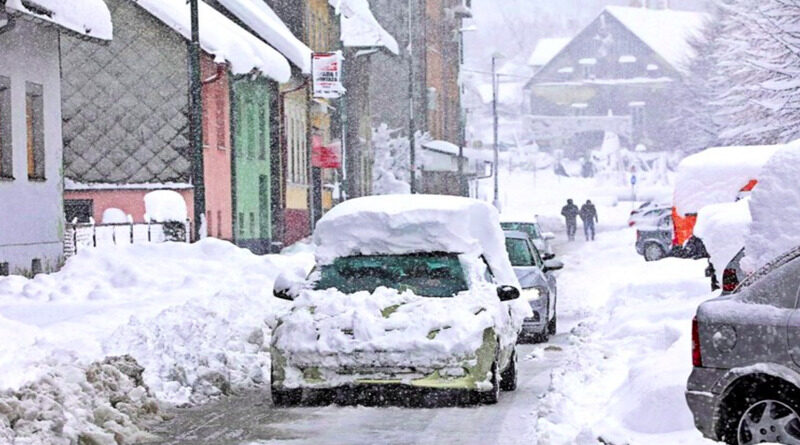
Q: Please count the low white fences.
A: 1